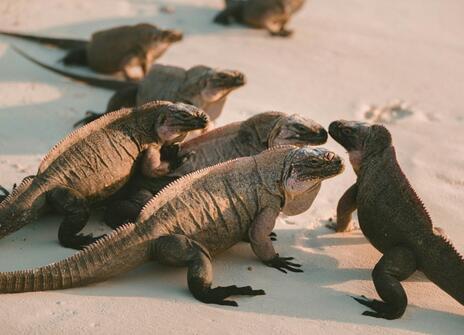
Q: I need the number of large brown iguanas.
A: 7